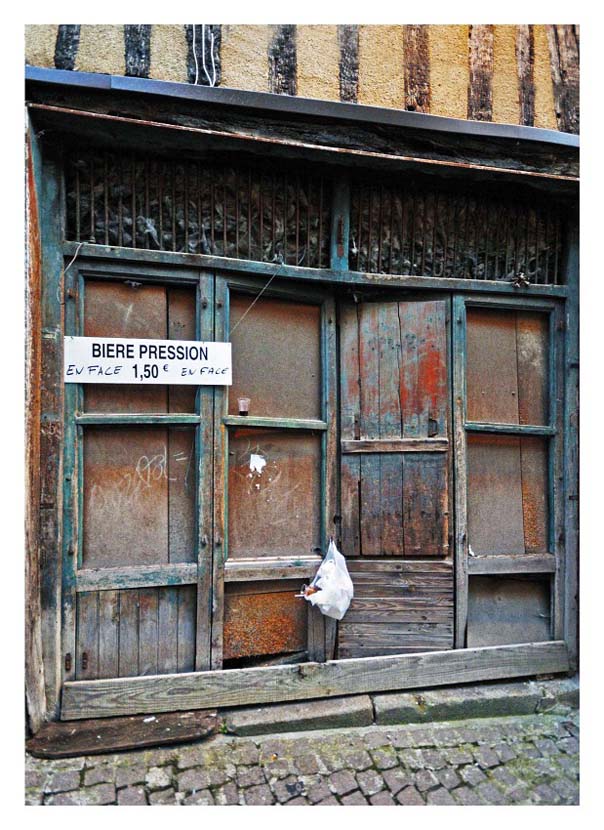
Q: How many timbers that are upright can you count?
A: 9